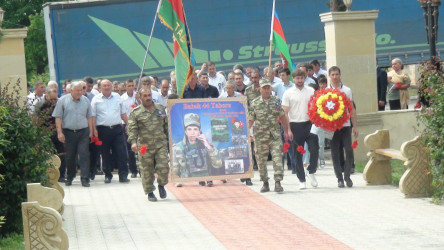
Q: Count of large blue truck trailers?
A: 1